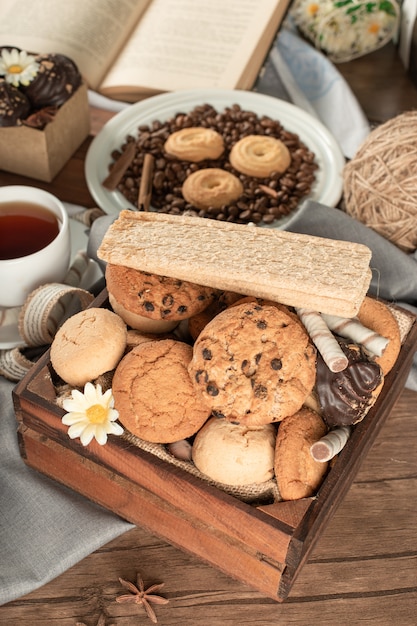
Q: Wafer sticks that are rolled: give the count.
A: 3